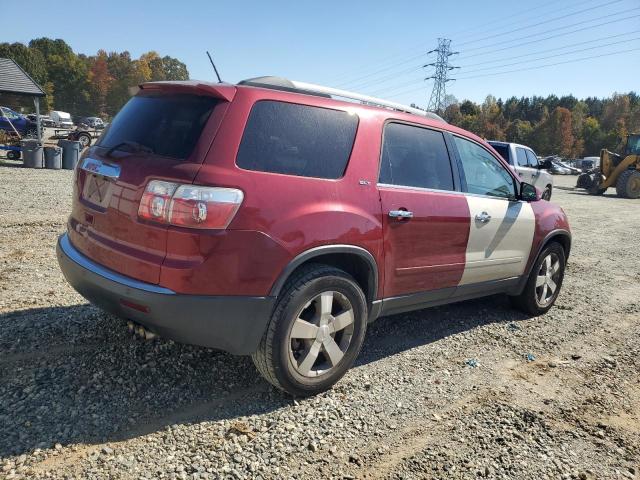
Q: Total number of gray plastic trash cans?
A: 3